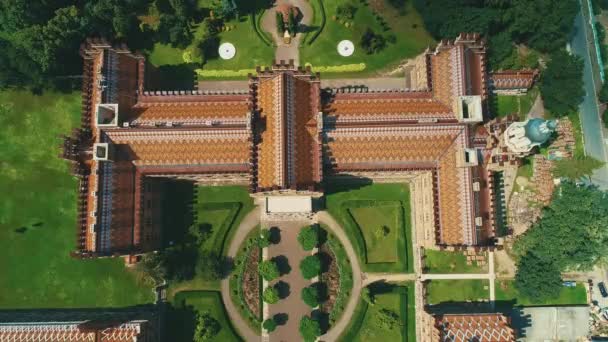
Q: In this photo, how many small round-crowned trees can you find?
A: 8